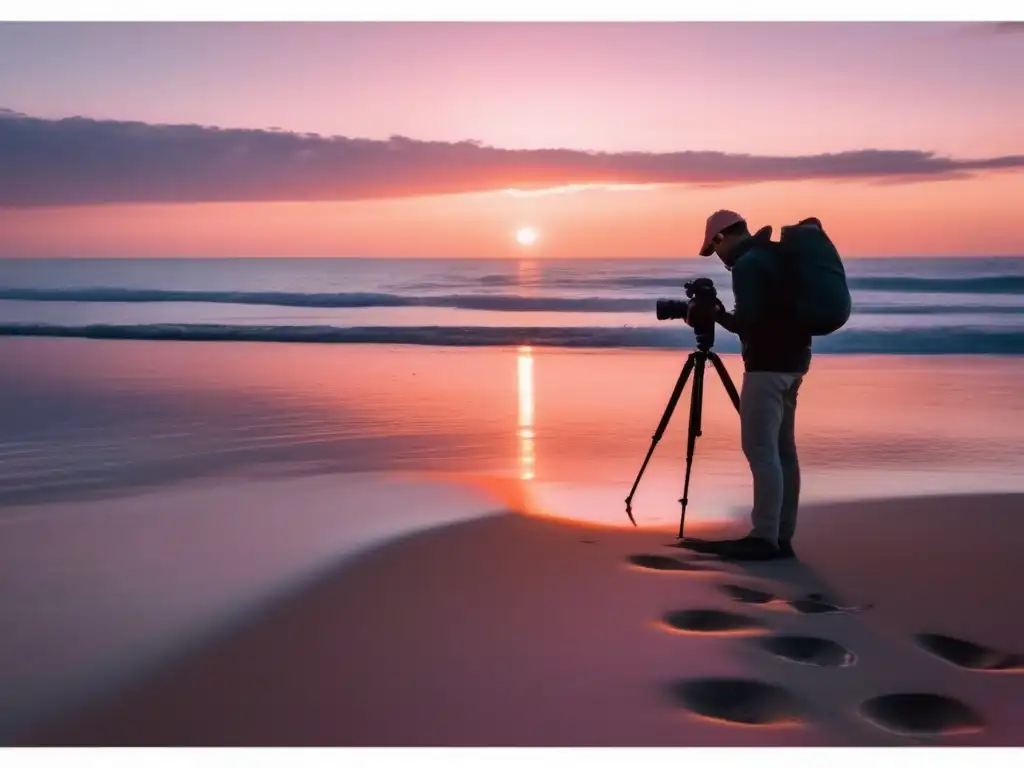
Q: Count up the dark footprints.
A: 8